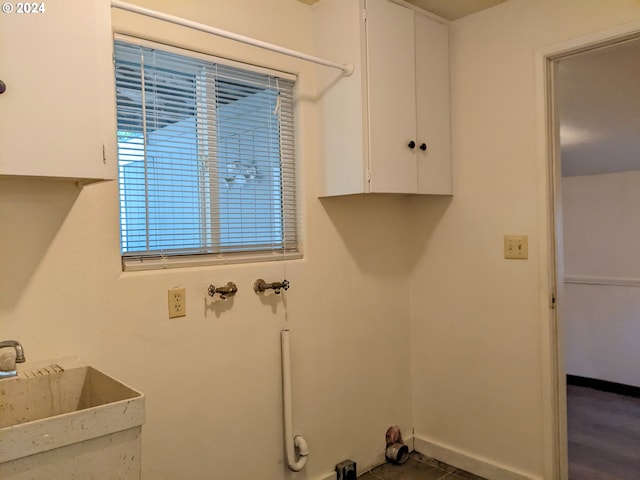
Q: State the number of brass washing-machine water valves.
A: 2